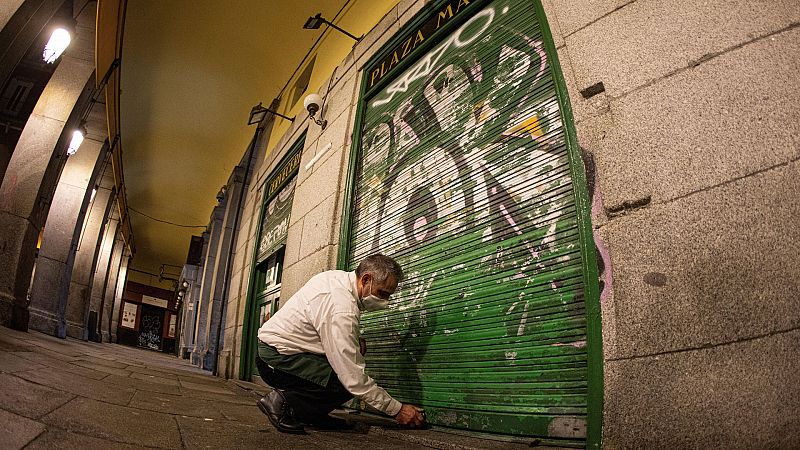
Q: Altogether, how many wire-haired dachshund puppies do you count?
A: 0